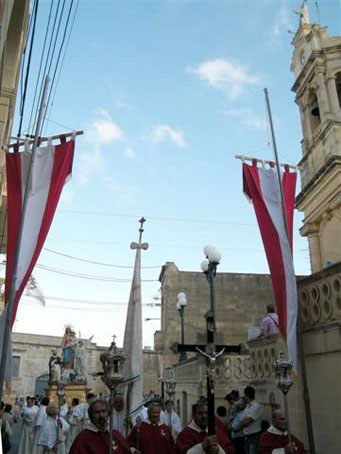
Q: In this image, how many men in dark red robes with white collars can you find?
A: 4